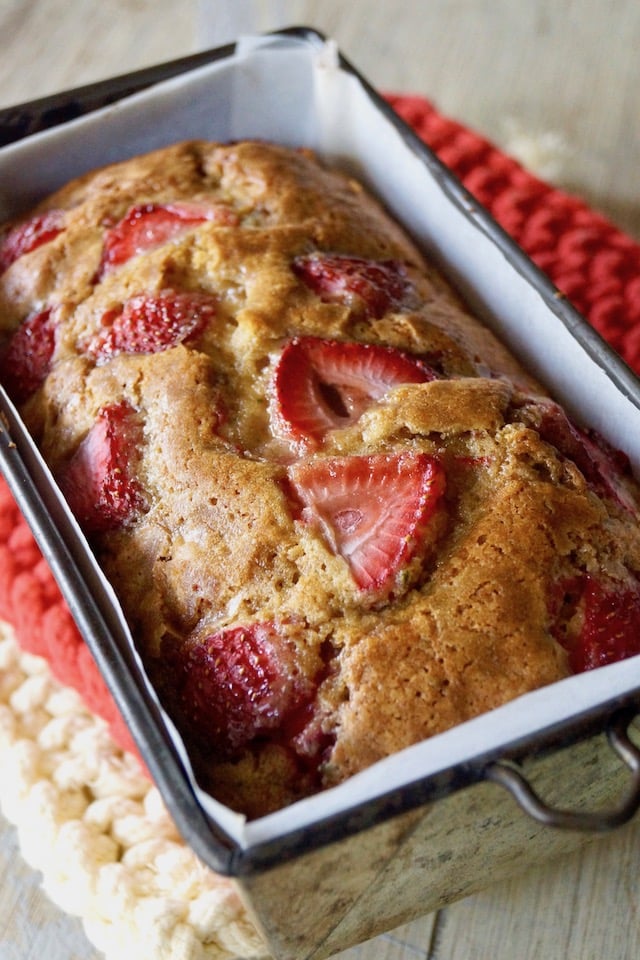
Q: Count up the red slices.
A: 11